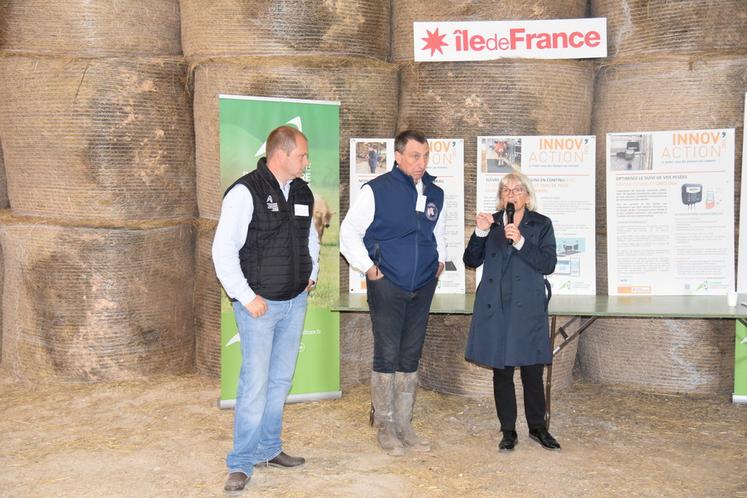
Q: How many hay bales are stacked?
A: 12